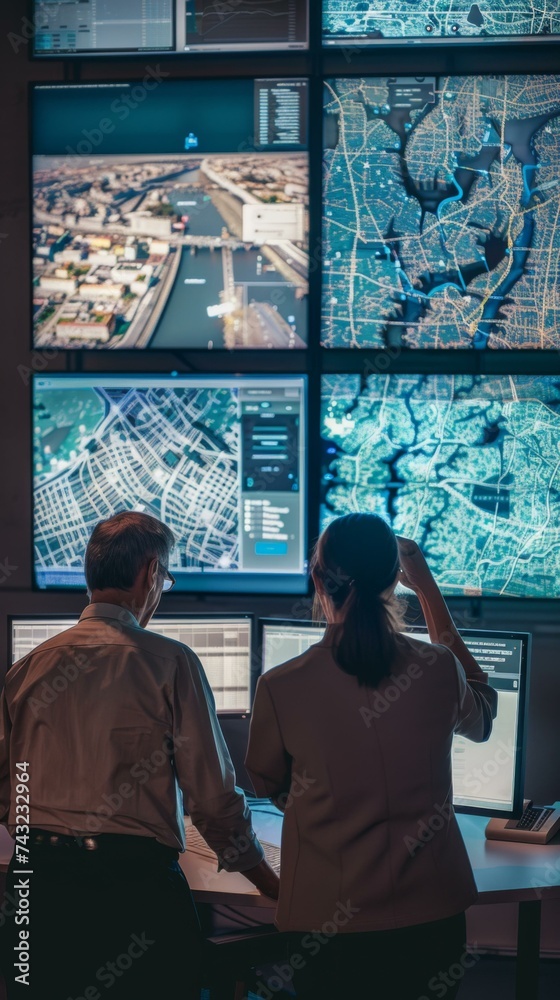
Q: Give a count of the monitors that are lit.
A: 8